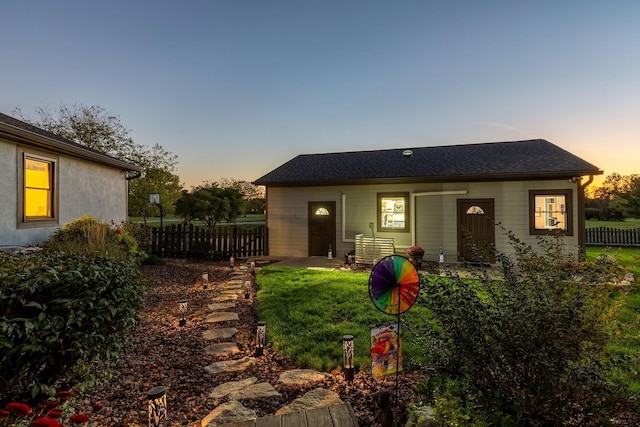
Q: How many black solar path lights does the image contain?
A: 8